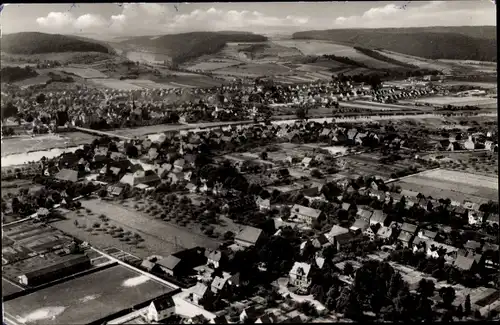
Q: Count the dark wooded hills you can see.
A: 3